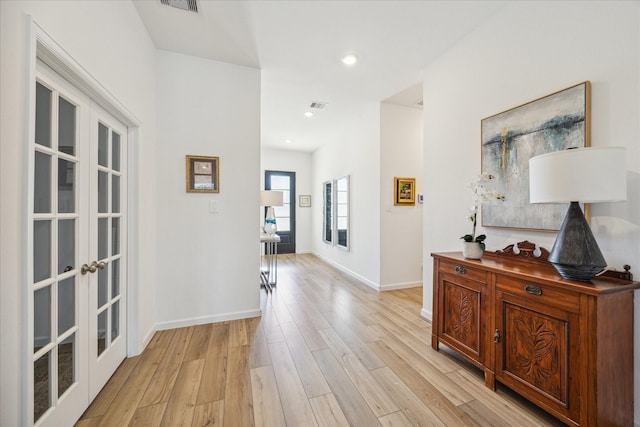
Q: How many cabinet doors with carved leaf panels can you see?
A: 2